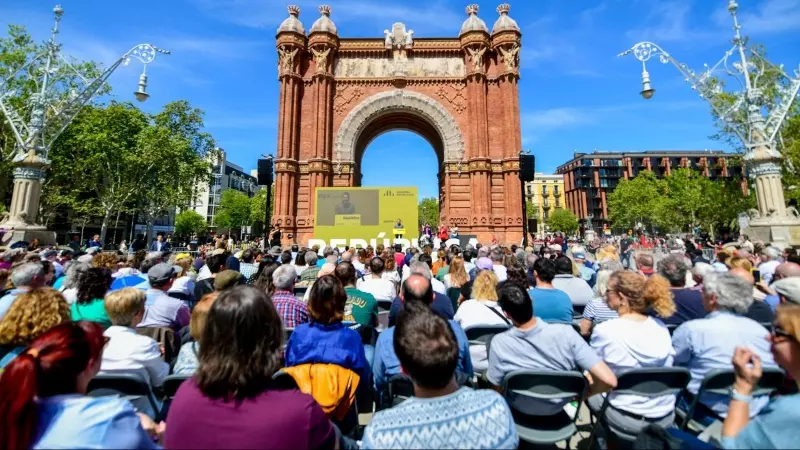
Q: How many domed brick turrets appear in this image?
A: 4